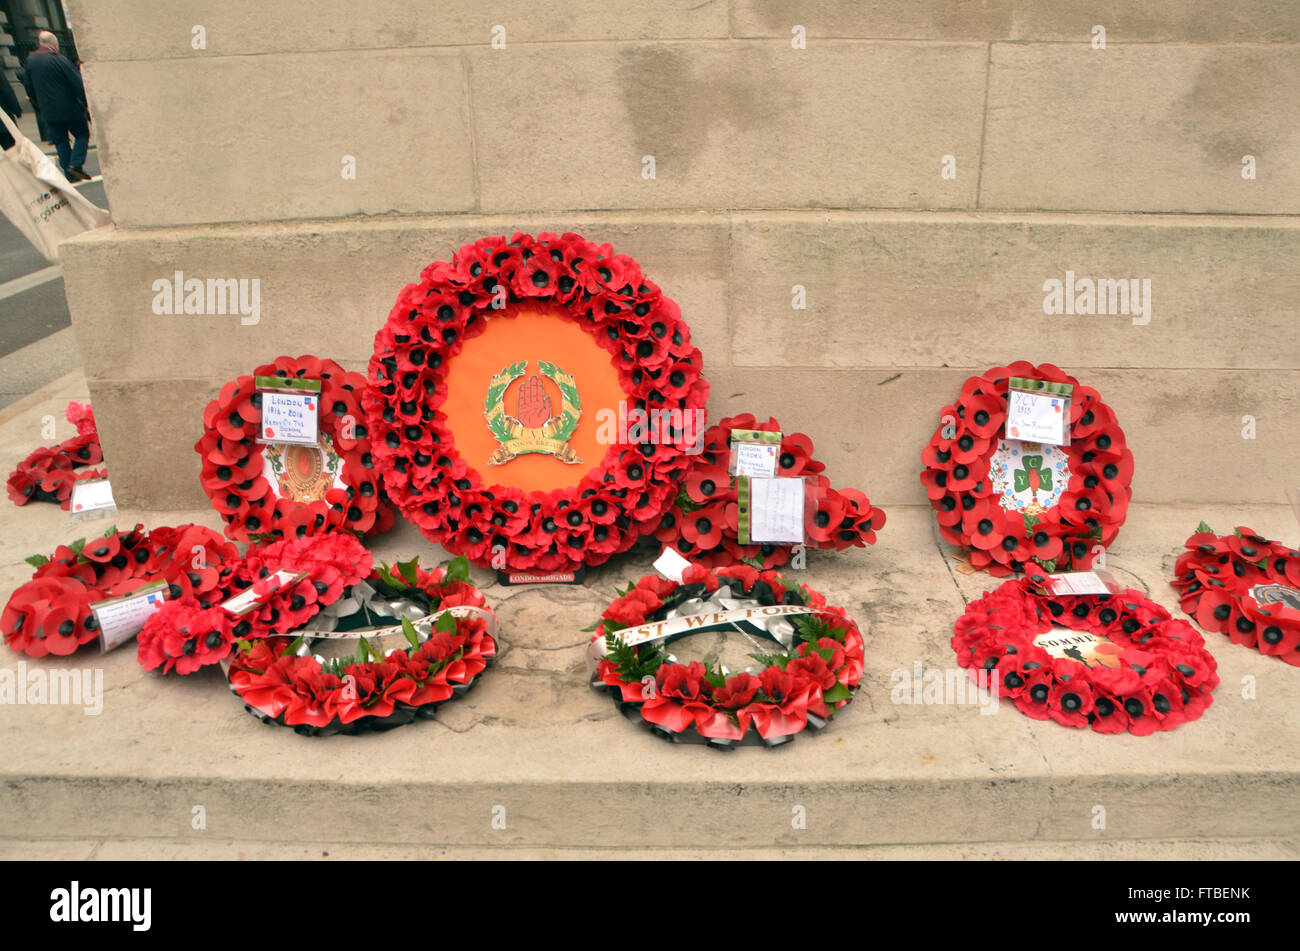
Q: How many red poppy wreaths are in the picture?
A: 11